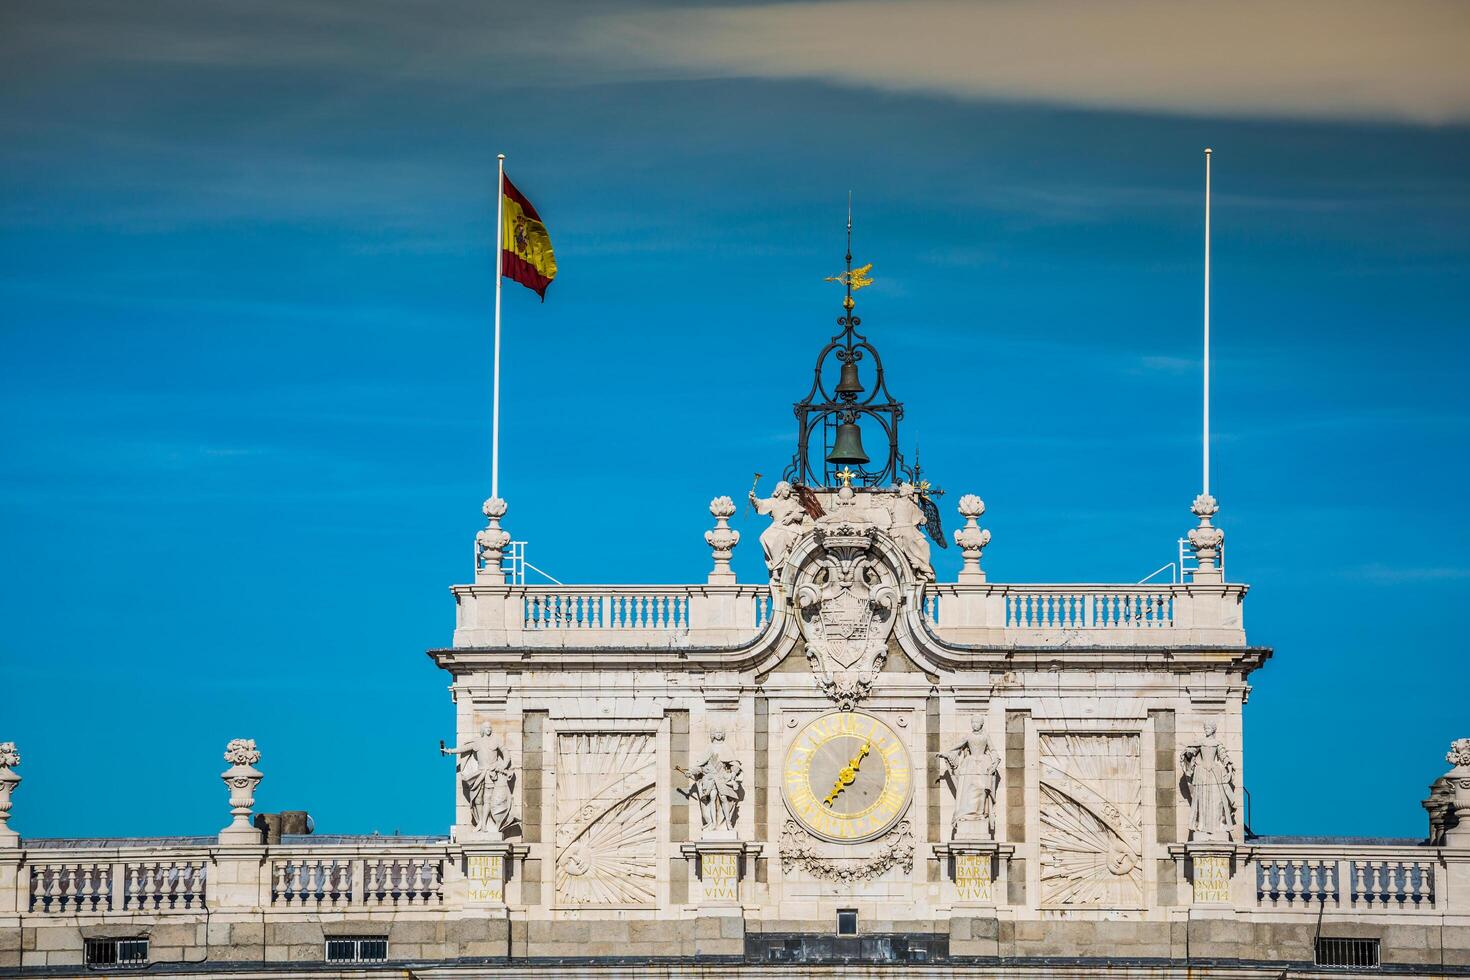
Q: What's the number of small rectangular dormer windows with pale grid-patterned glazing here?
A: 3